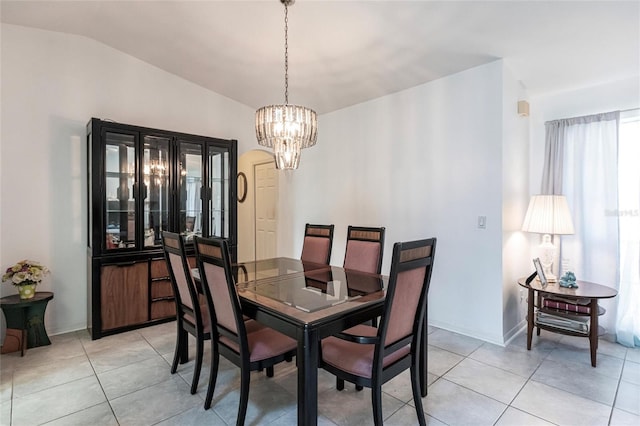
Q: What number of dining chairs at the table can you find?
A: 5